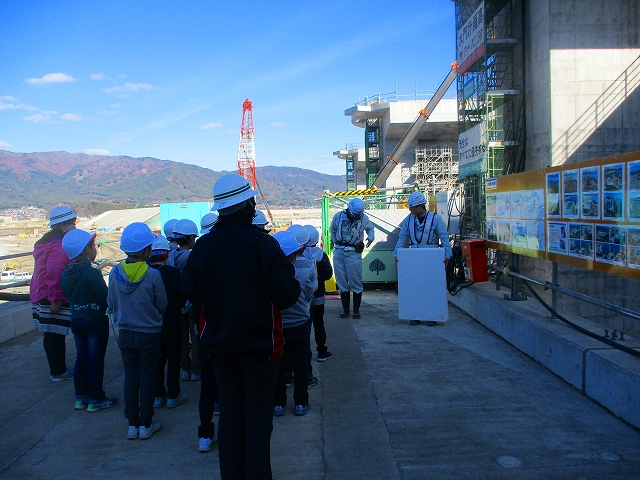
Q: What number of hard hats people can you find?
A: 14